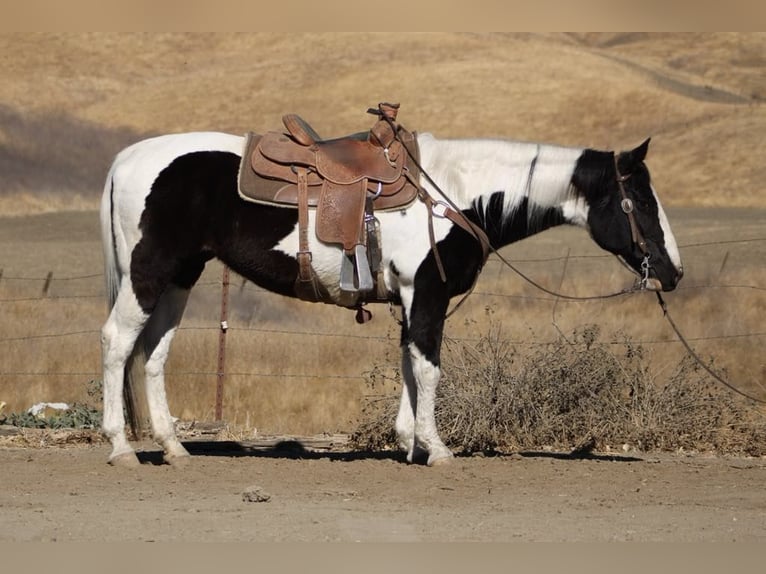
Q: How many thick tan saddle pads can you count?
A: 1